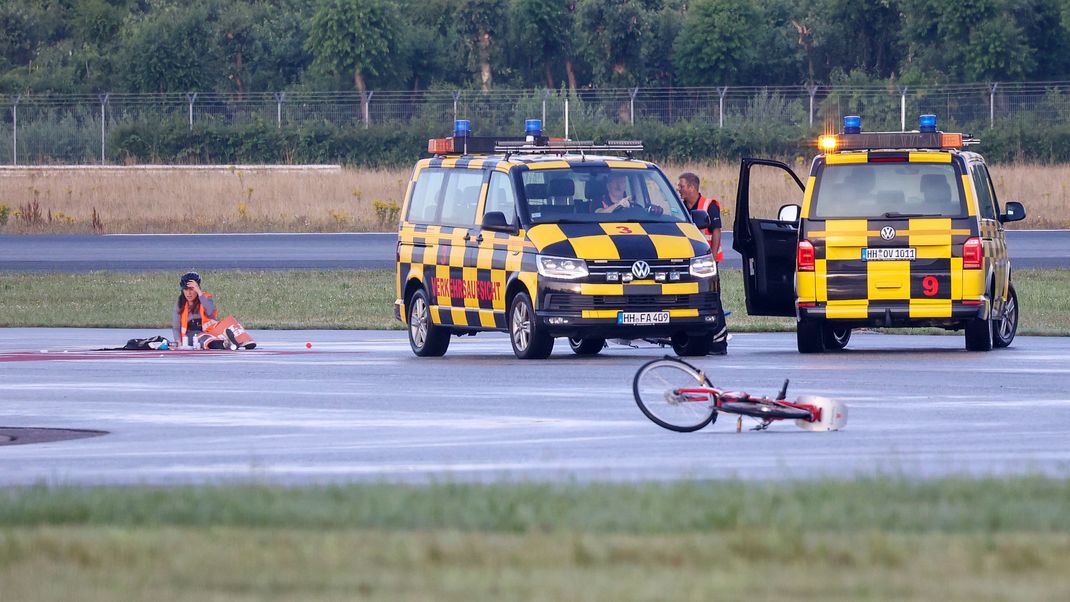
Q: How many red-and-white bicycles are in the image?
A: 1